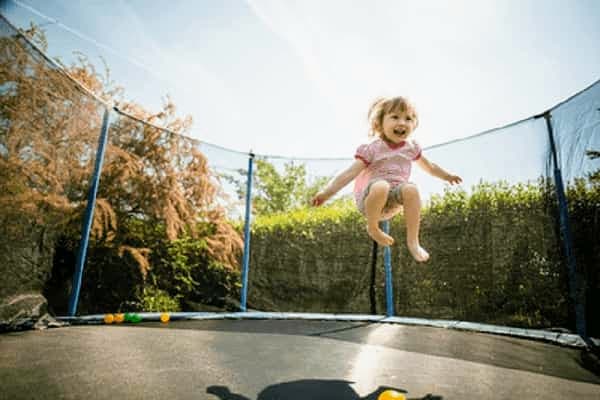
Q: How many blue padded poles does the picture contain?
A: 4